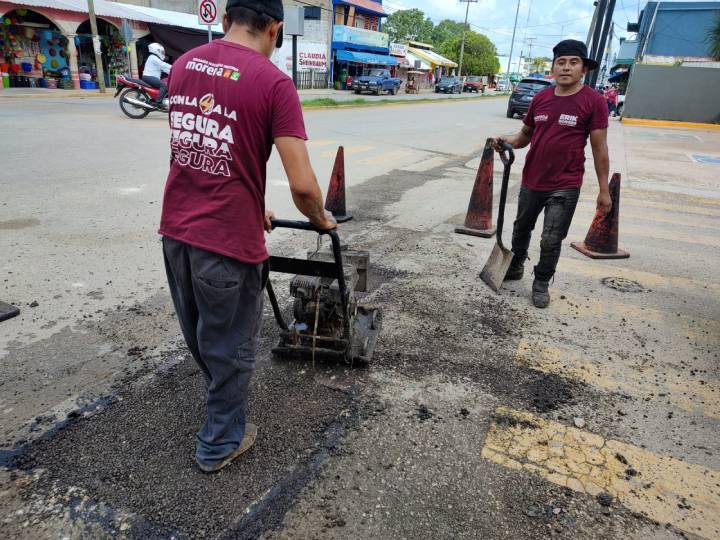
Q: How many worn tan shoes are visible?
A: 1